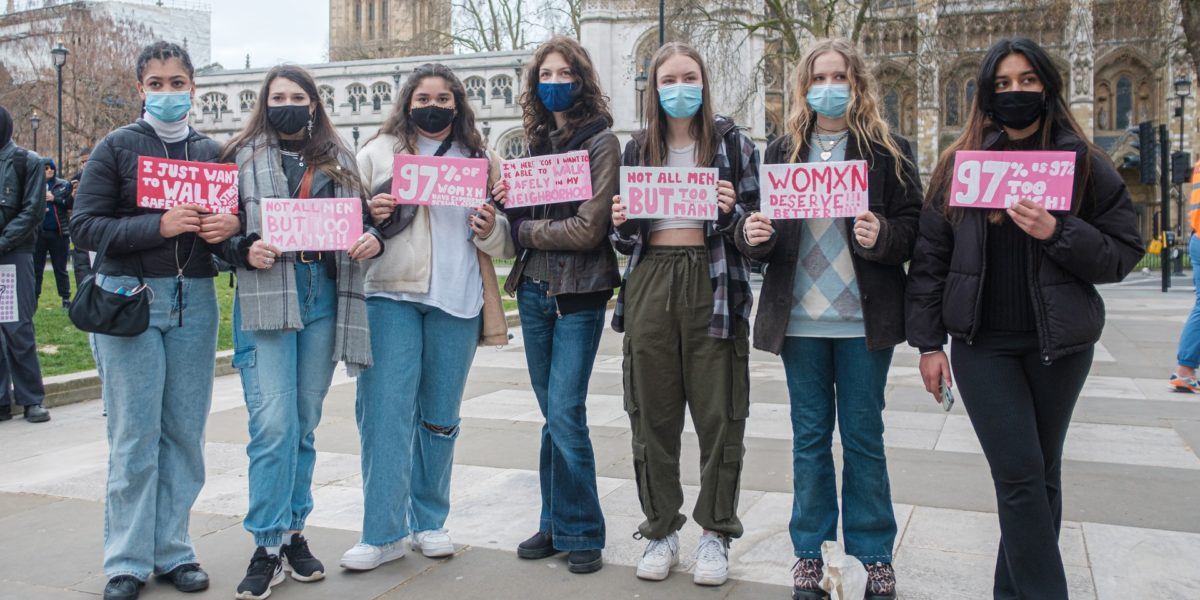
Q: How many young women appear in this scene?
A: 7